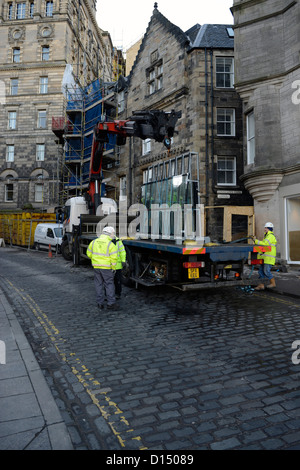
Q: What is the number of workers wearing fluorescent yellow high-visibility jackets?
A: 3